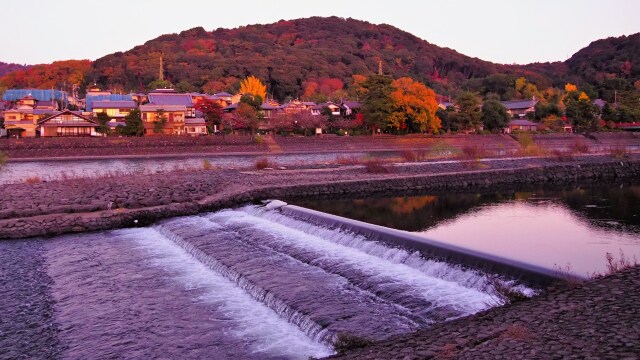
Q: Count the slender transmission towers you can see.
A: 2